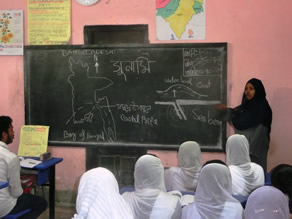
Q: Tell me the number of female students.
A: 6